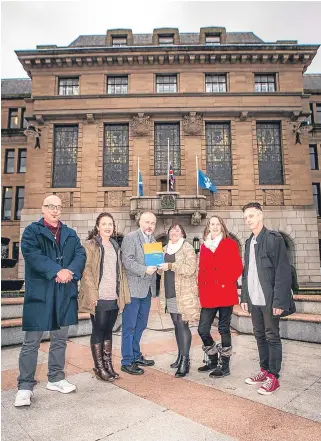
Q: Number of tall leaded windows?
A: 5